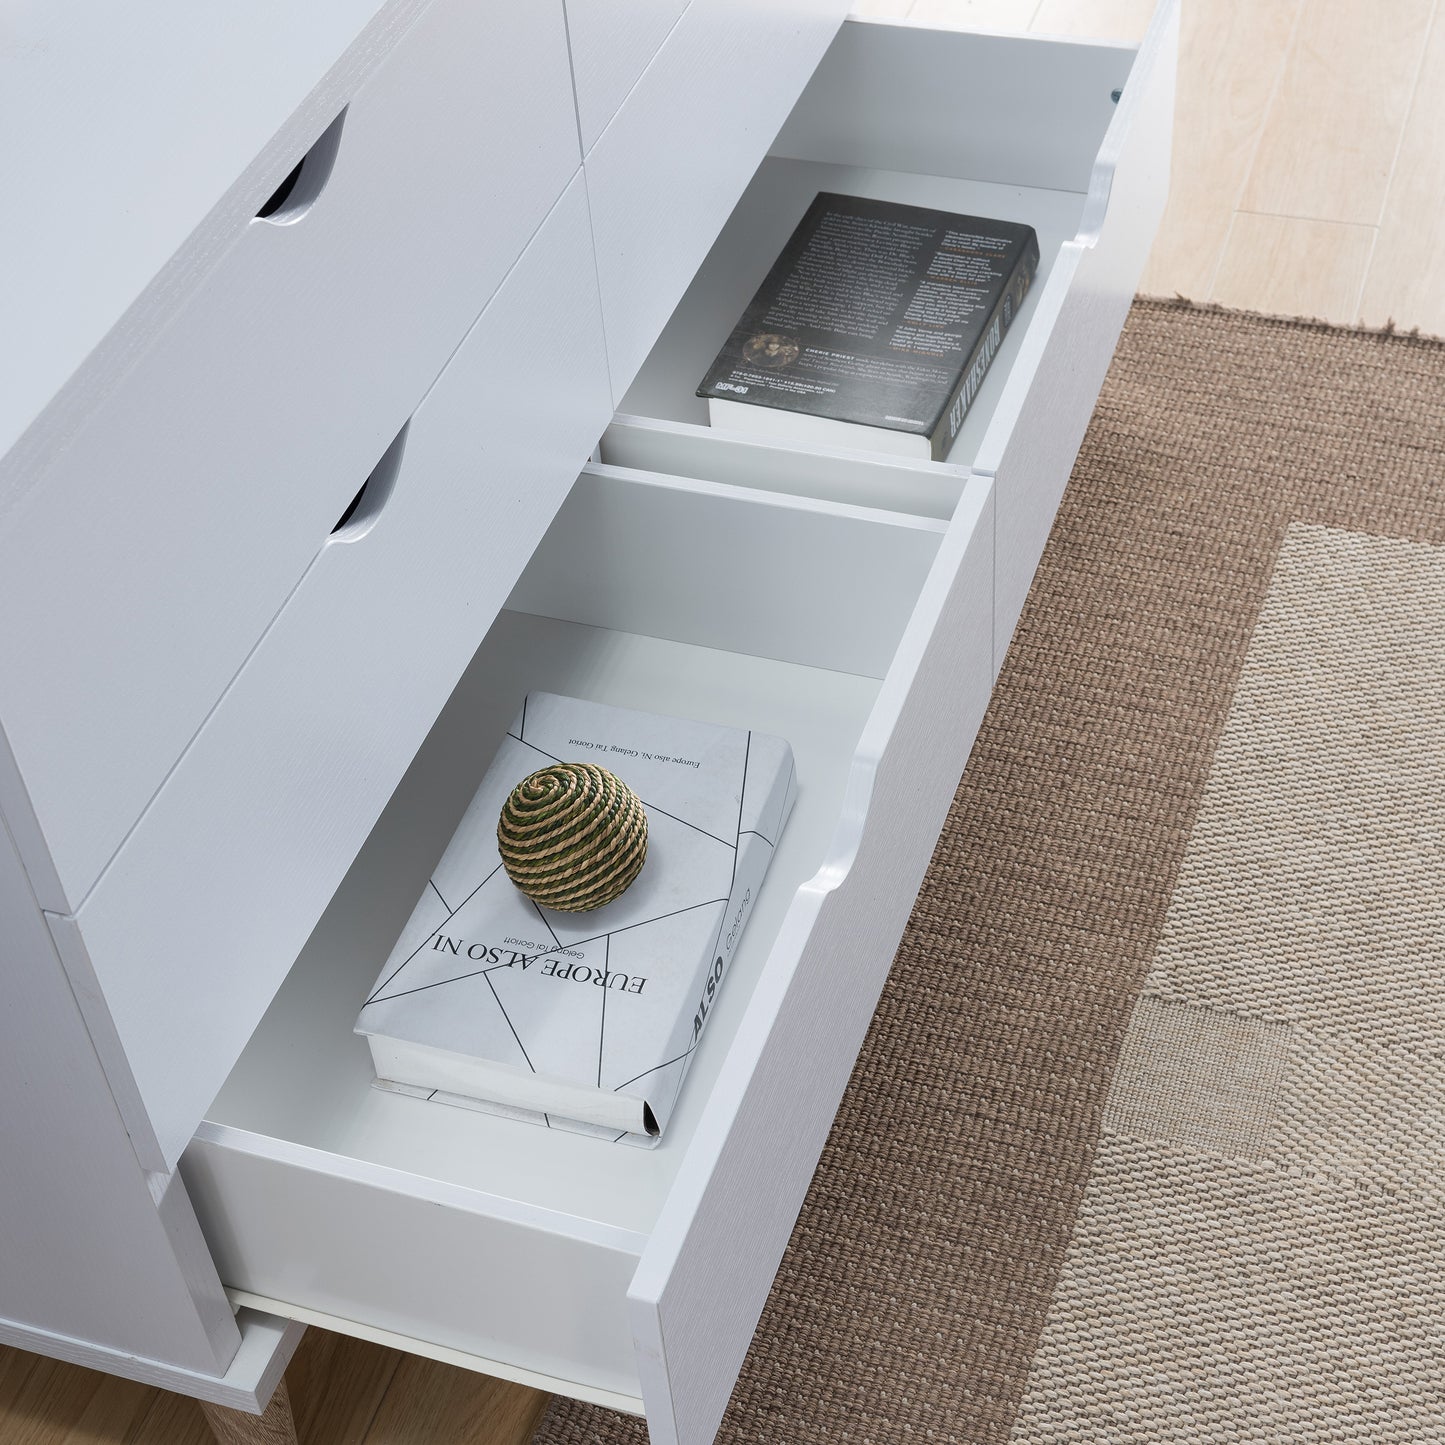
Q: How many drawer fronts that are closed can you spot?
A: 4